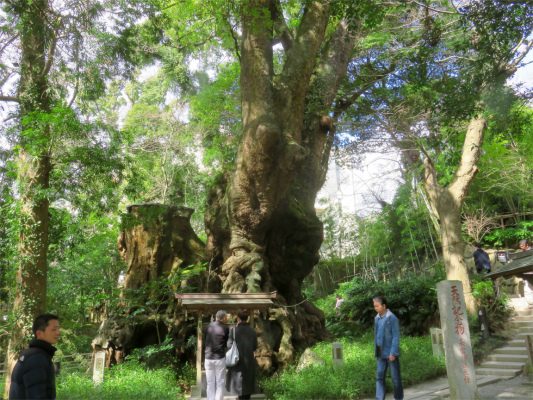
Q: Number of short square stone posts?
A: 3